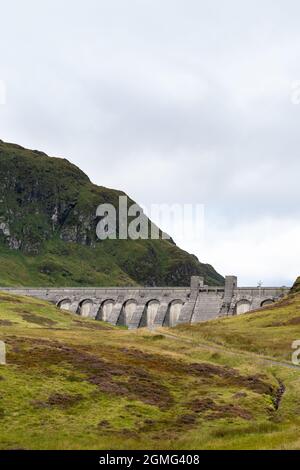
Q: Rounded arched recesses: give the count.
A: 8